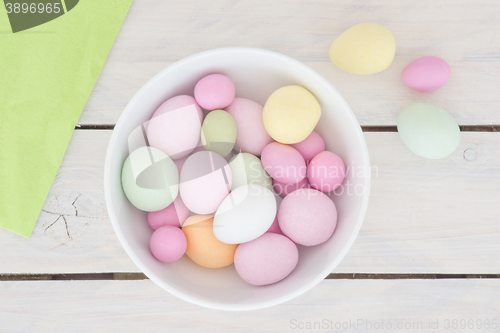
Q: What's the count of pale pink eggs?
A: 5